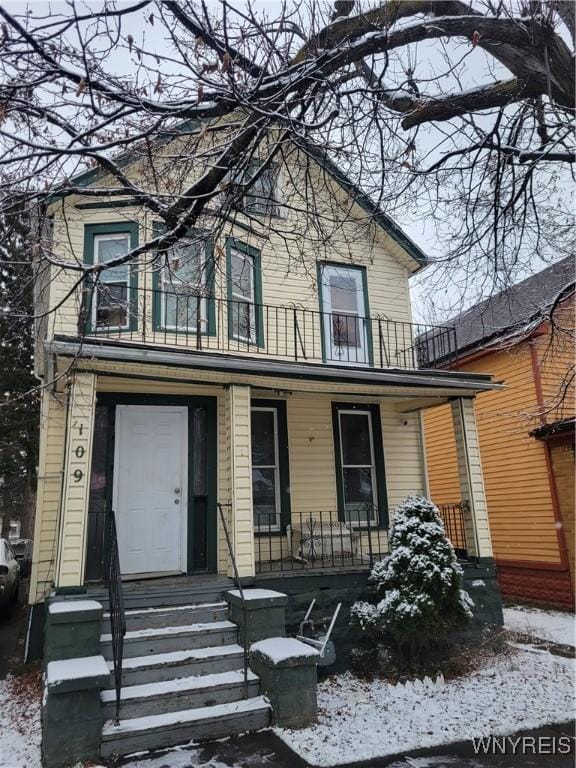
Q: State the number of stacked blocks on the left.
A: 2